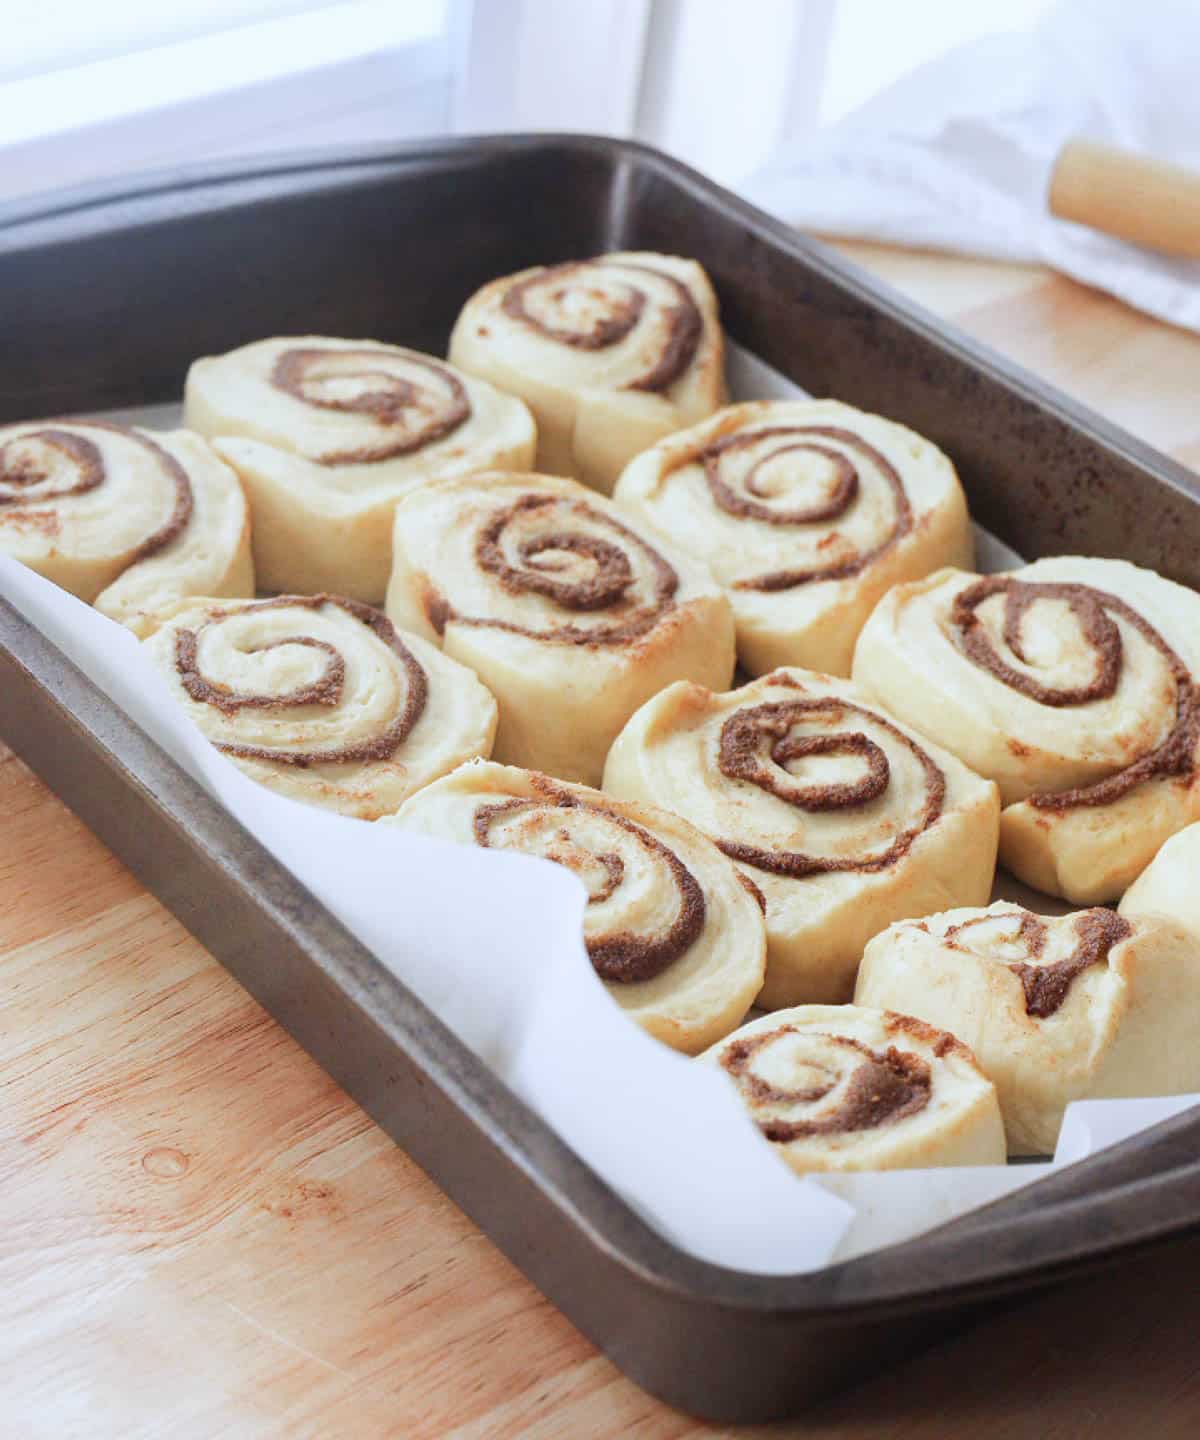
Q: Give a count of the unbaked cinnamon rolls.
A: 12